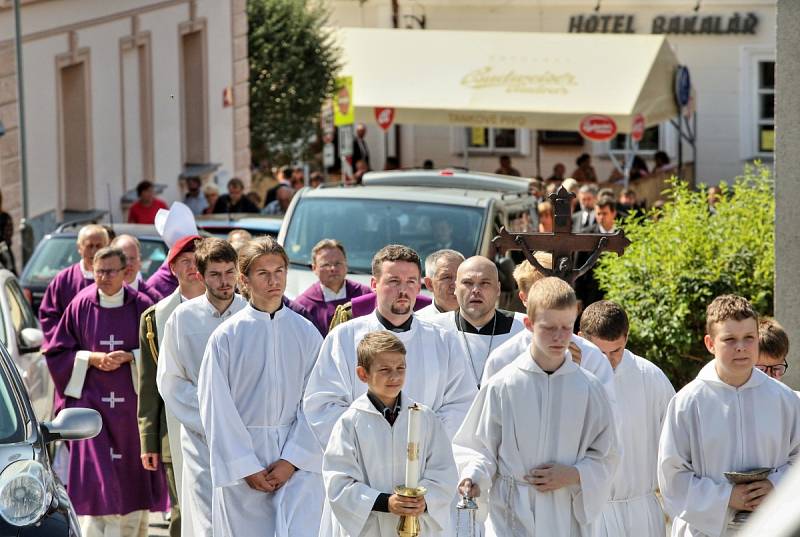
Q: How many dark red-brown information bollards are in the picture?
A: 0